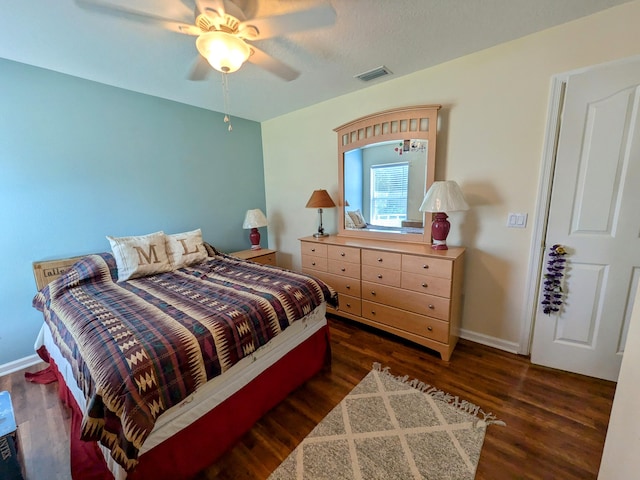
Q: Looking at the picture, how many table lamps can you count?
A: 3